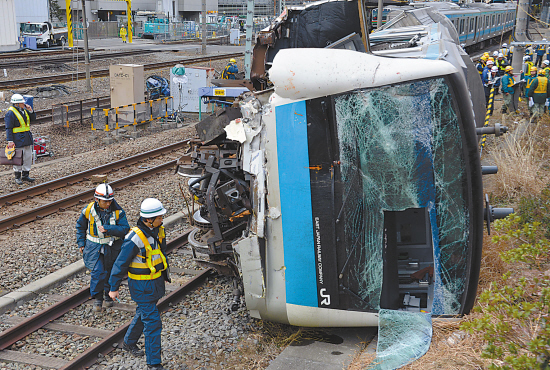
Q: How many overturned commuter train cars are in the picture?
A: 1